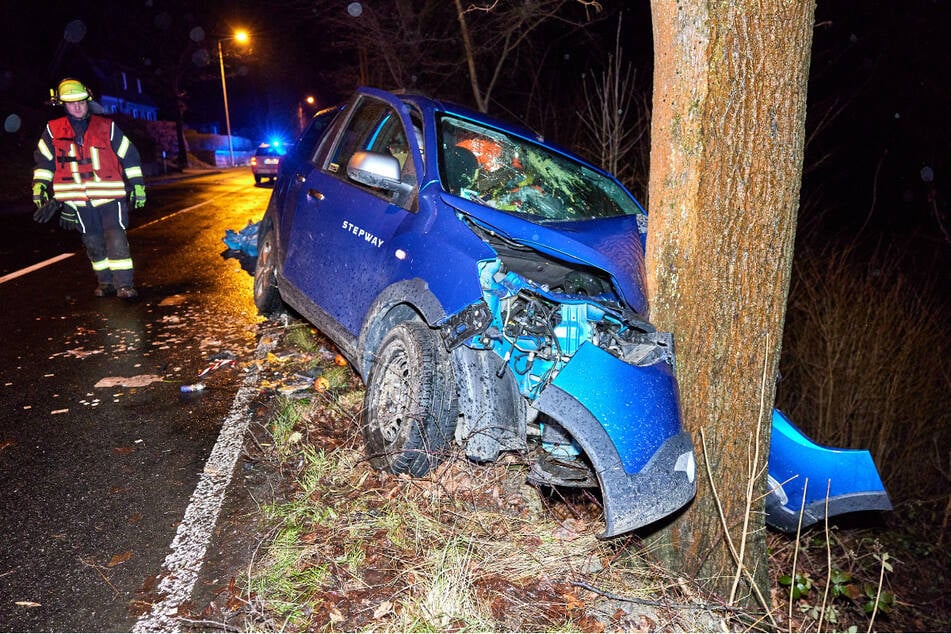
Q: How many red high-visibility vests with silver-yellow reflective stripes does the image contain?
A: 1